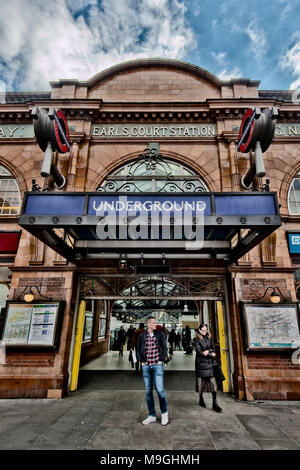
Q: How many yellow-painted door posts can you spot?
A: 2